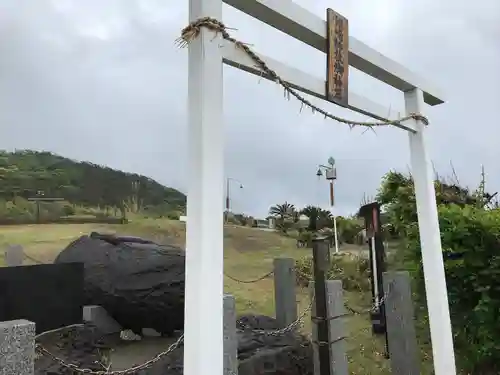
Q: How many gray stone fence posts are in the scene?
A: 6